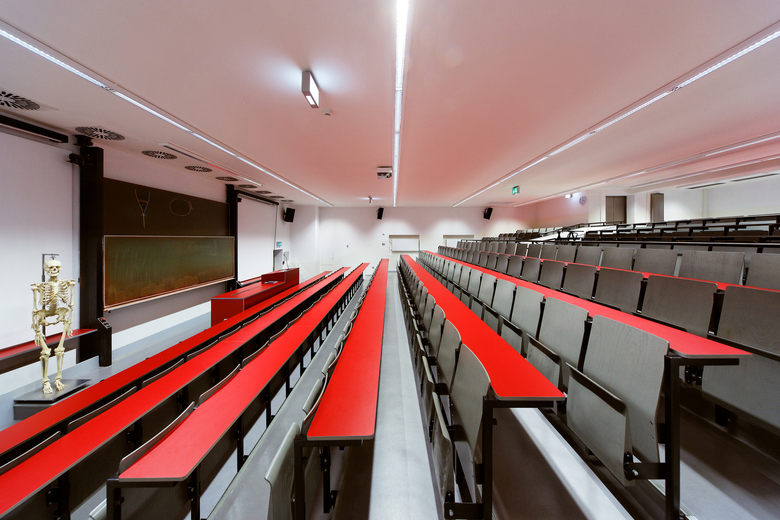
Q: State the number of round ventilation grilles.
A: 9